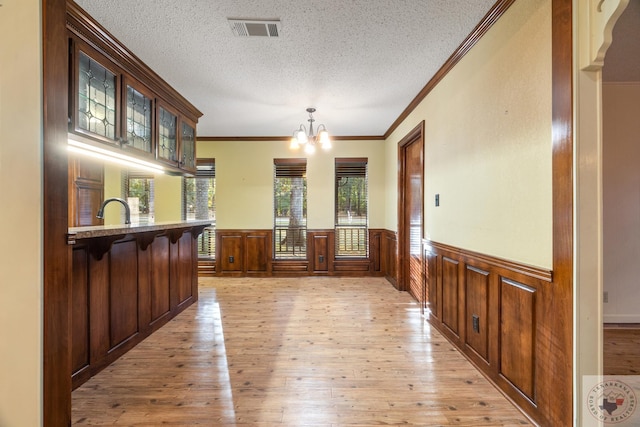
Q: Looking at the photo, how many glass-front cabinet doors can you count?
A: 4